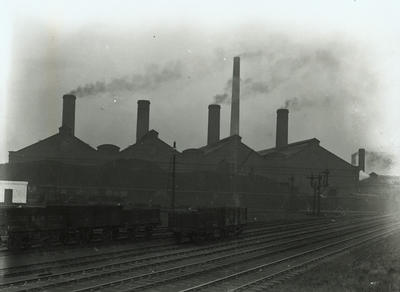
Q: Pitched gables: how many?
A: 4